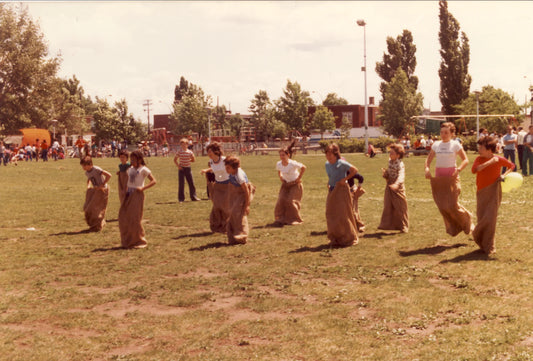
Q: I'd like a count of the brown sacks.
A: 11